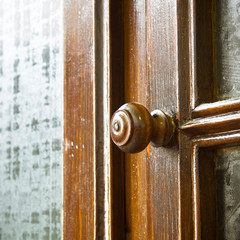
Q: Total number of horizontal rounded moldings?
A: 3